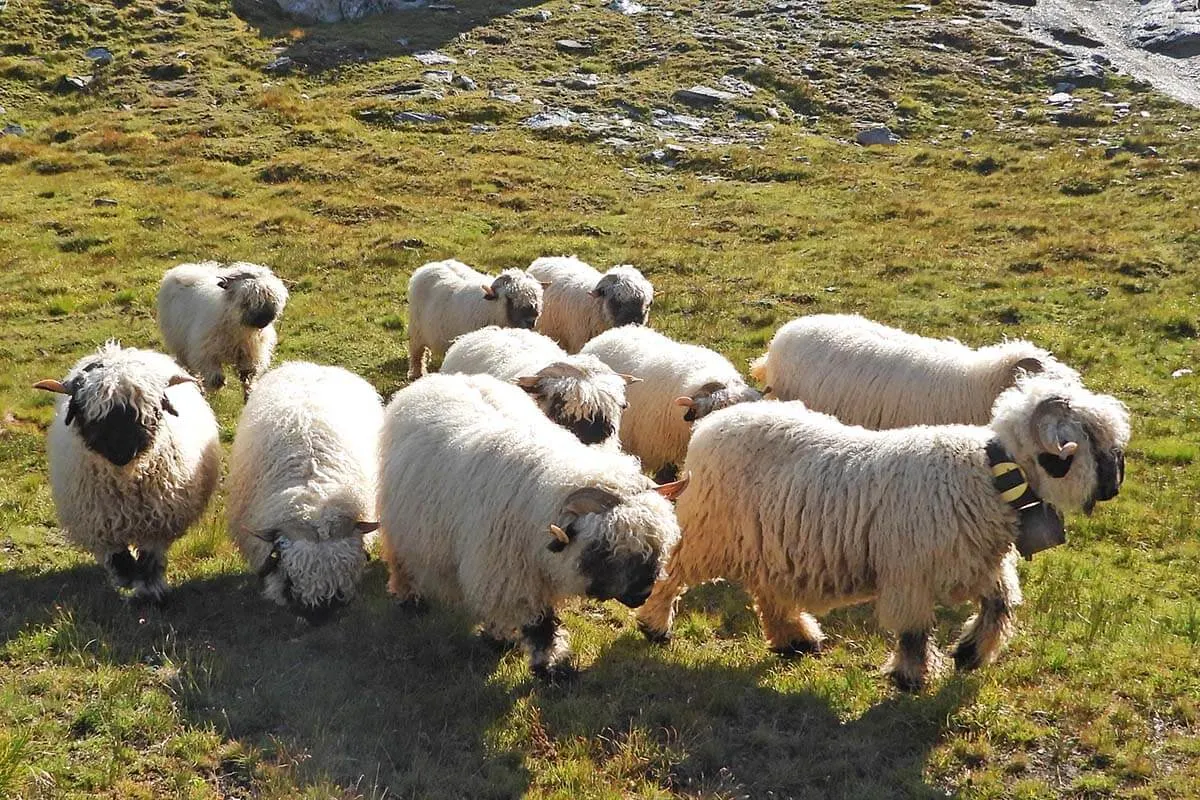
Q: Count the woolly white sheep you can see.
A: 10